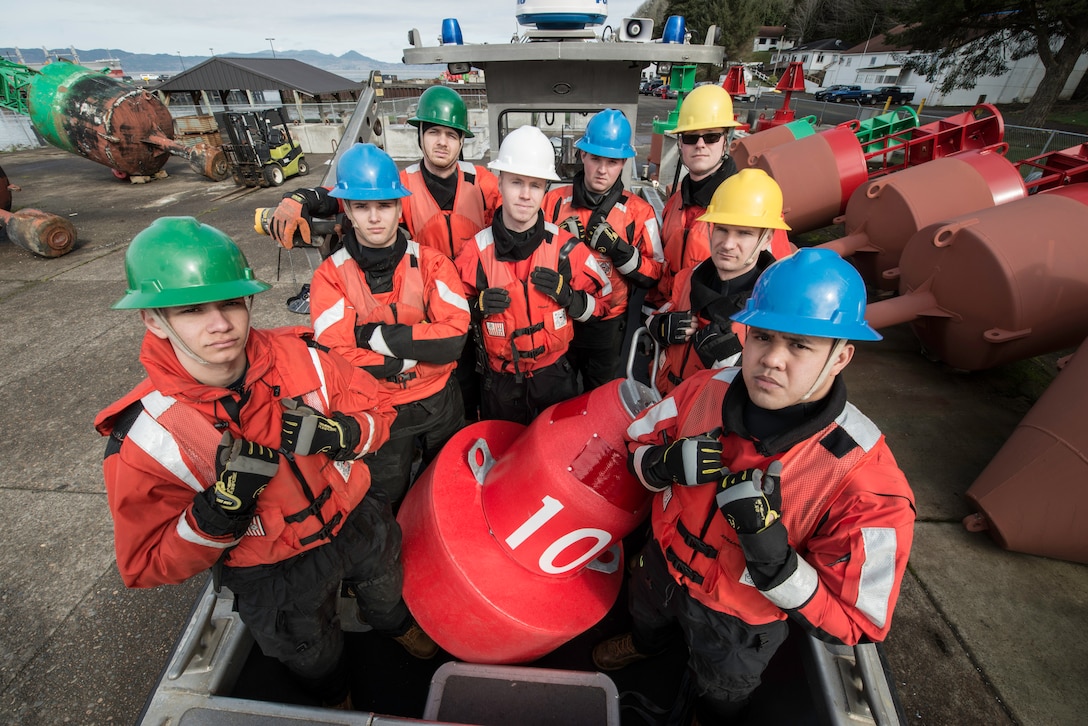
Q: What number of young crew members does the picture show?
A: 8